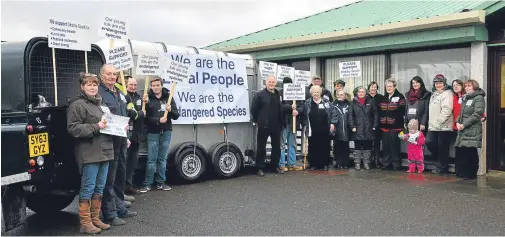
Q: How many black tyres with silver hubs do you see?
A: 2